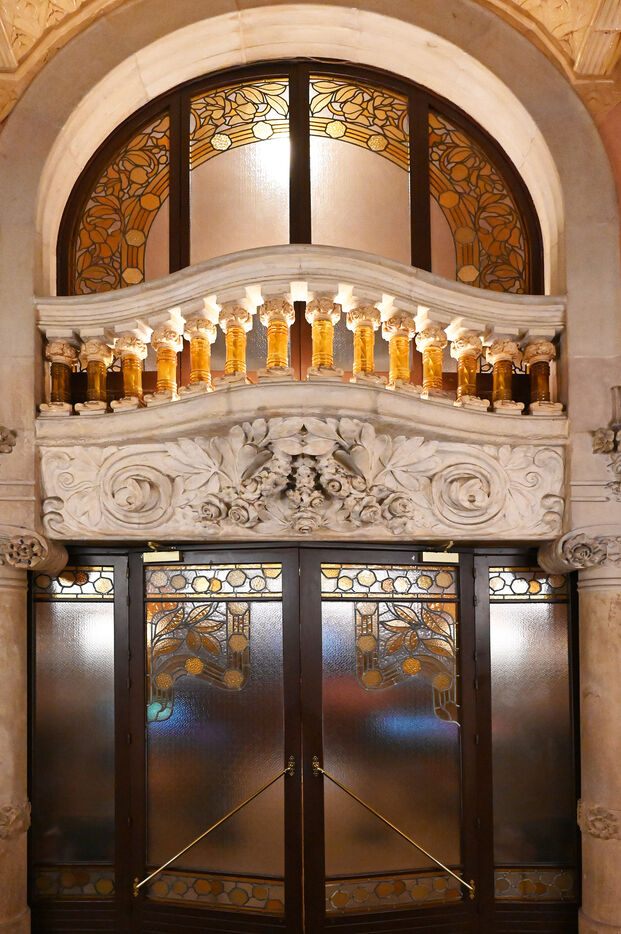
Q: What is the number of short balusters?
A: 14